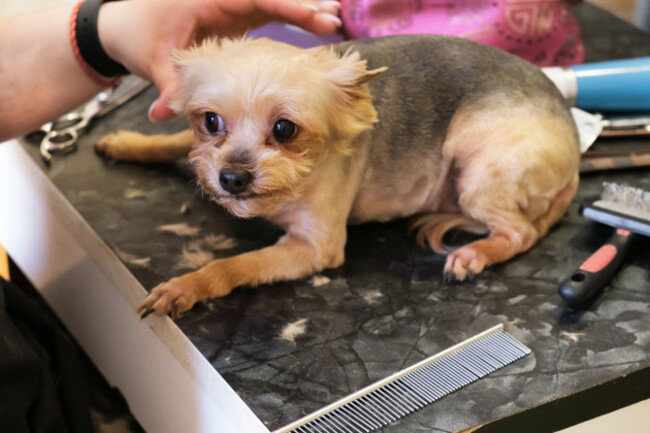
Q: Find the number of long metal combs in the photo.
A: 1